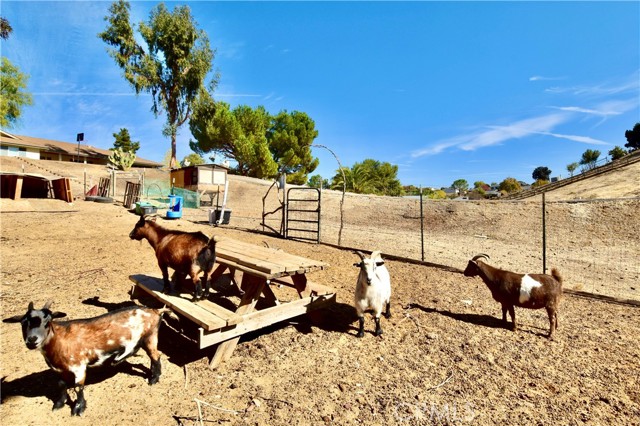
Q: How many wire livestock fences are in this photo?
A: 1